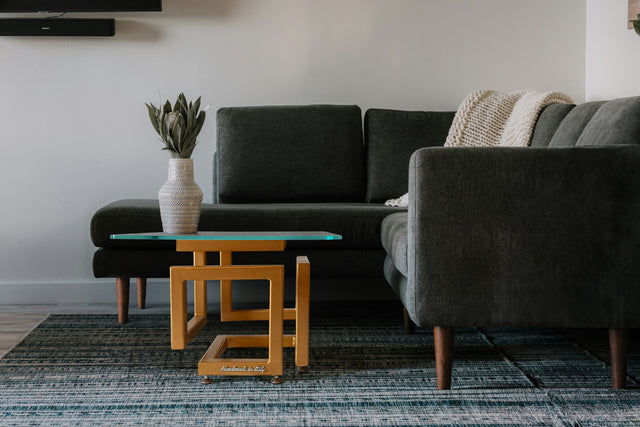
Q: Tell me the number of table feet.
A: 3